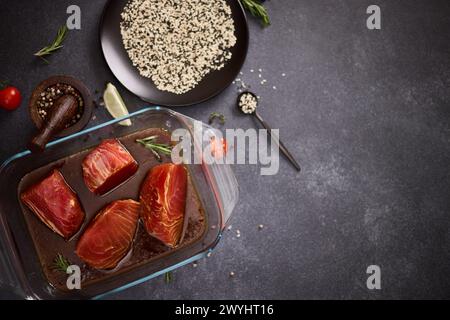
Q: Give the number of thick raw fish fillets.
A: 4